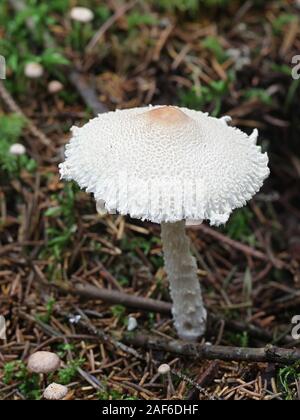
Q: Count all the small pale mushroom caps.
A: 7